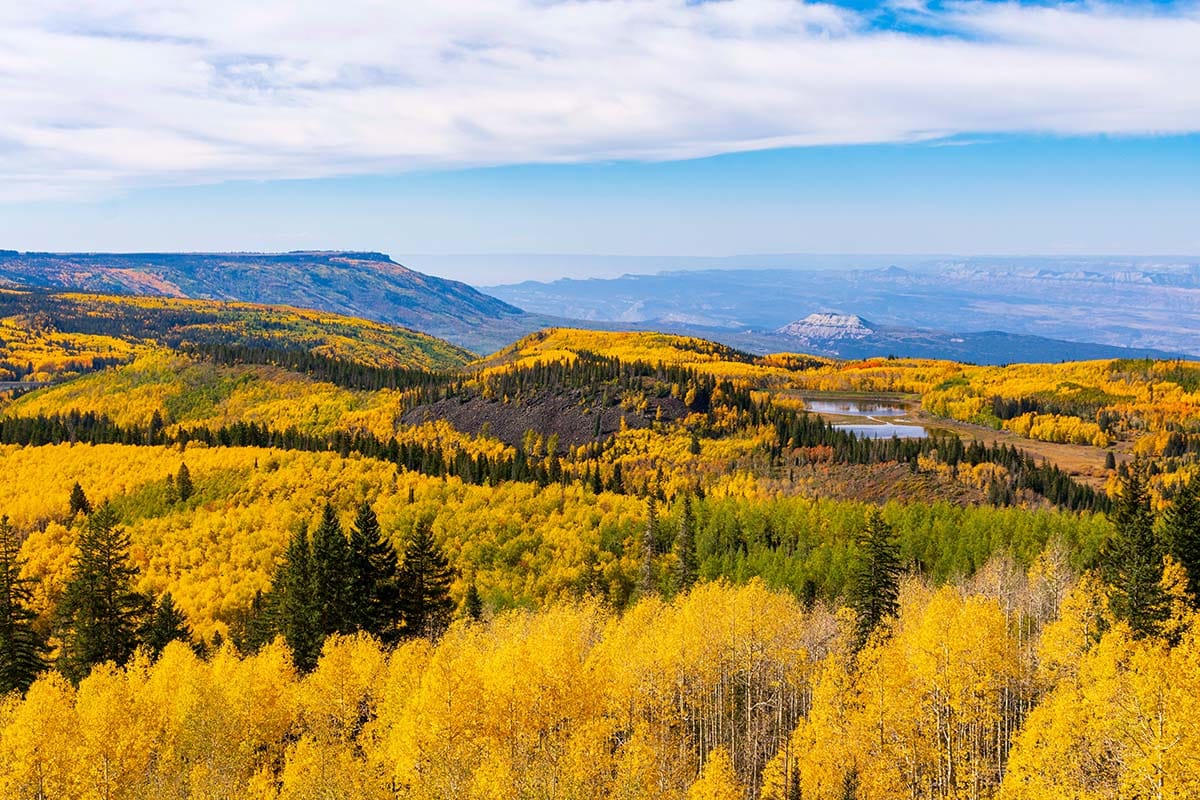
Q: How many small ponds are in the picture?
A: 2